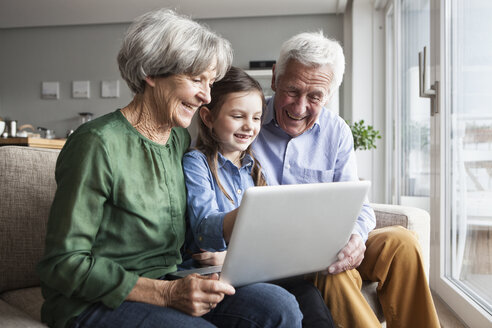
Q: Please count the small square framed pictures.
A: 3